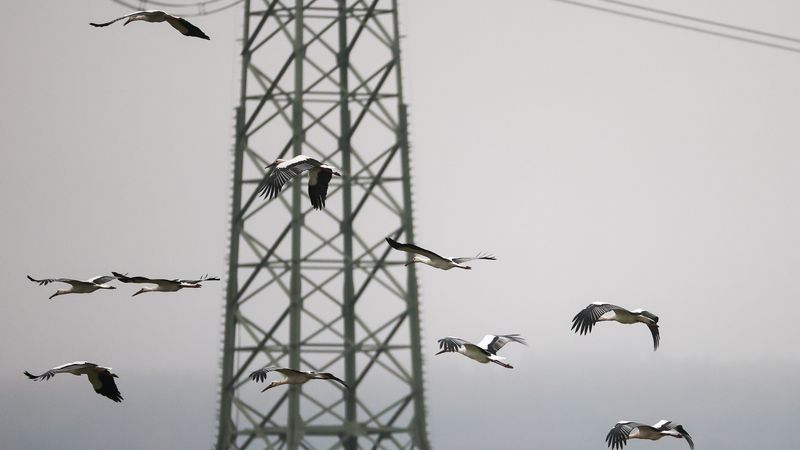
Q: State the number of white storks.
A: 10